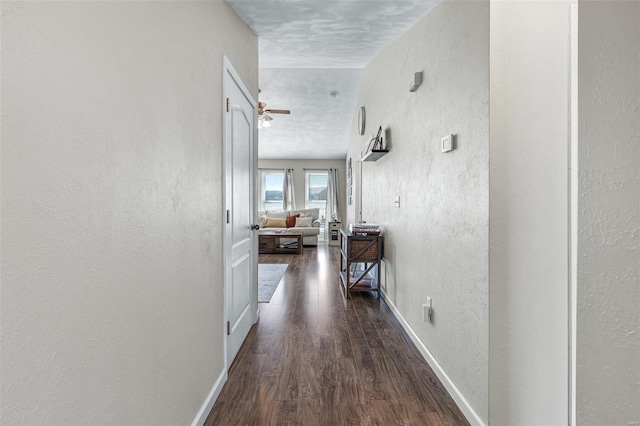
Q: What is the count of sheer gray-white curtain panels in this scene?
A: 2